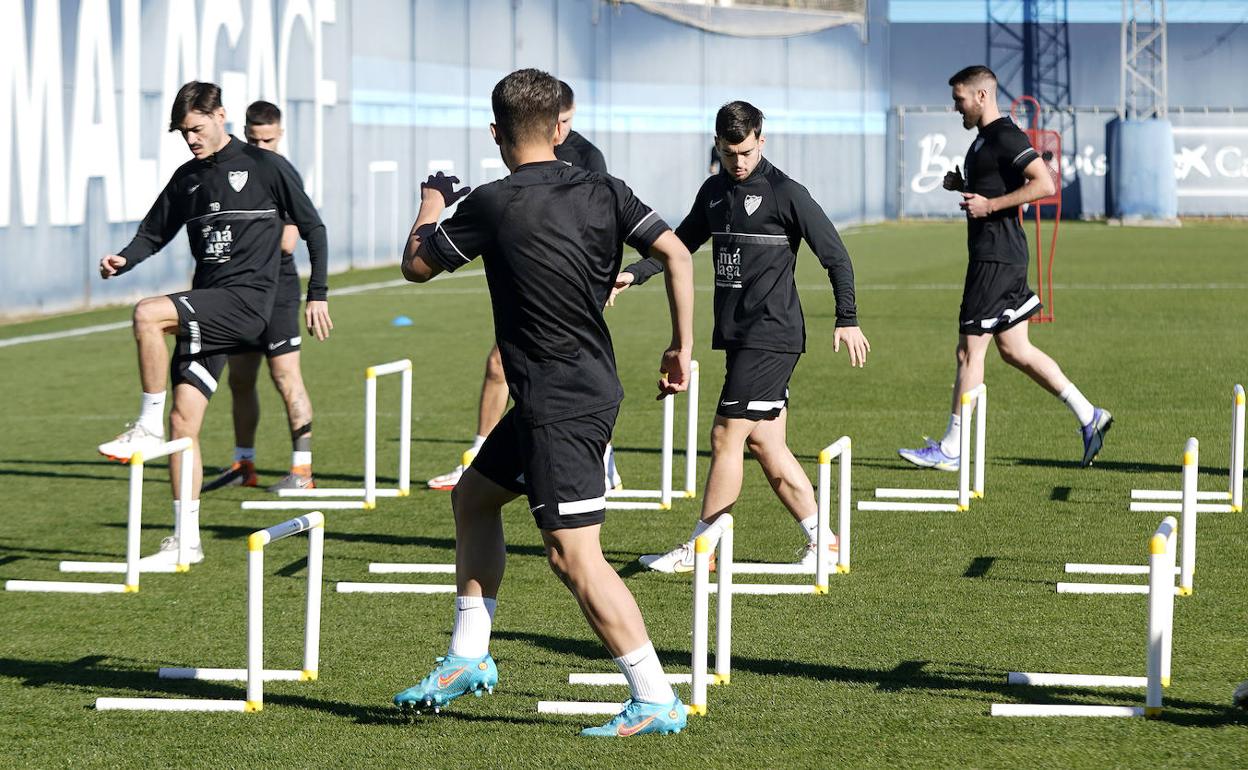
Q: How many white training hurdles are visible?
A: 11